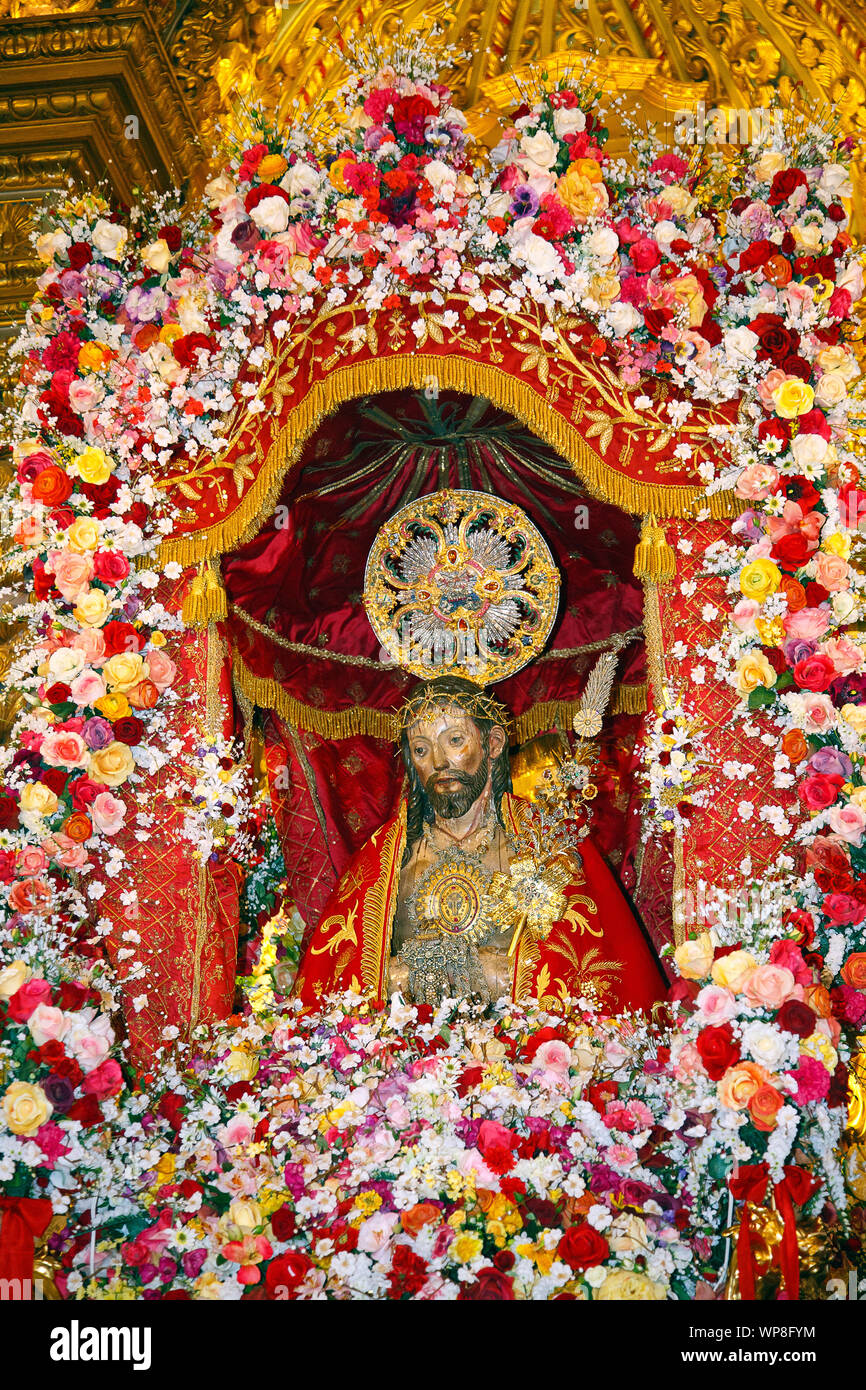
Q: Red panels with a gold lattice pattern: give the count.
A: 2